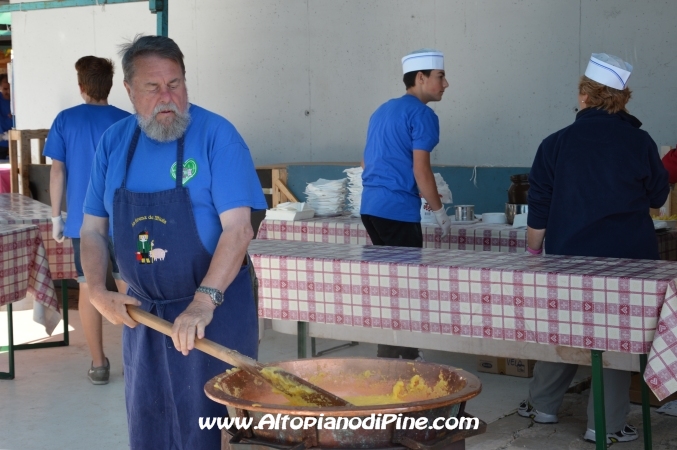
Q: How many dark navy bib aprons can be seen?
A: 1